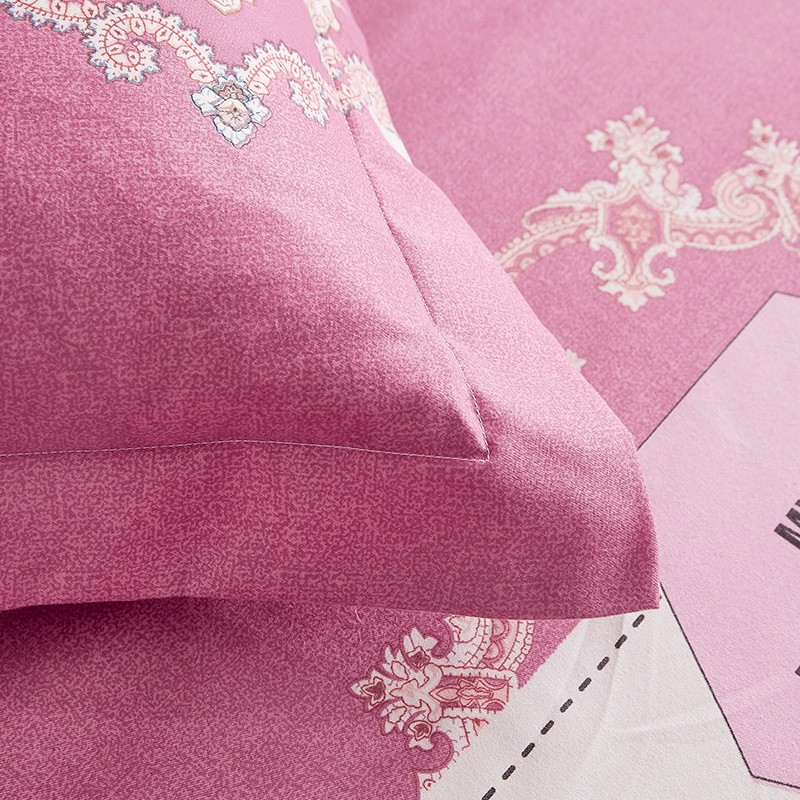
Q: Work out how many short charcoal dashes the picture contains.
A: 9